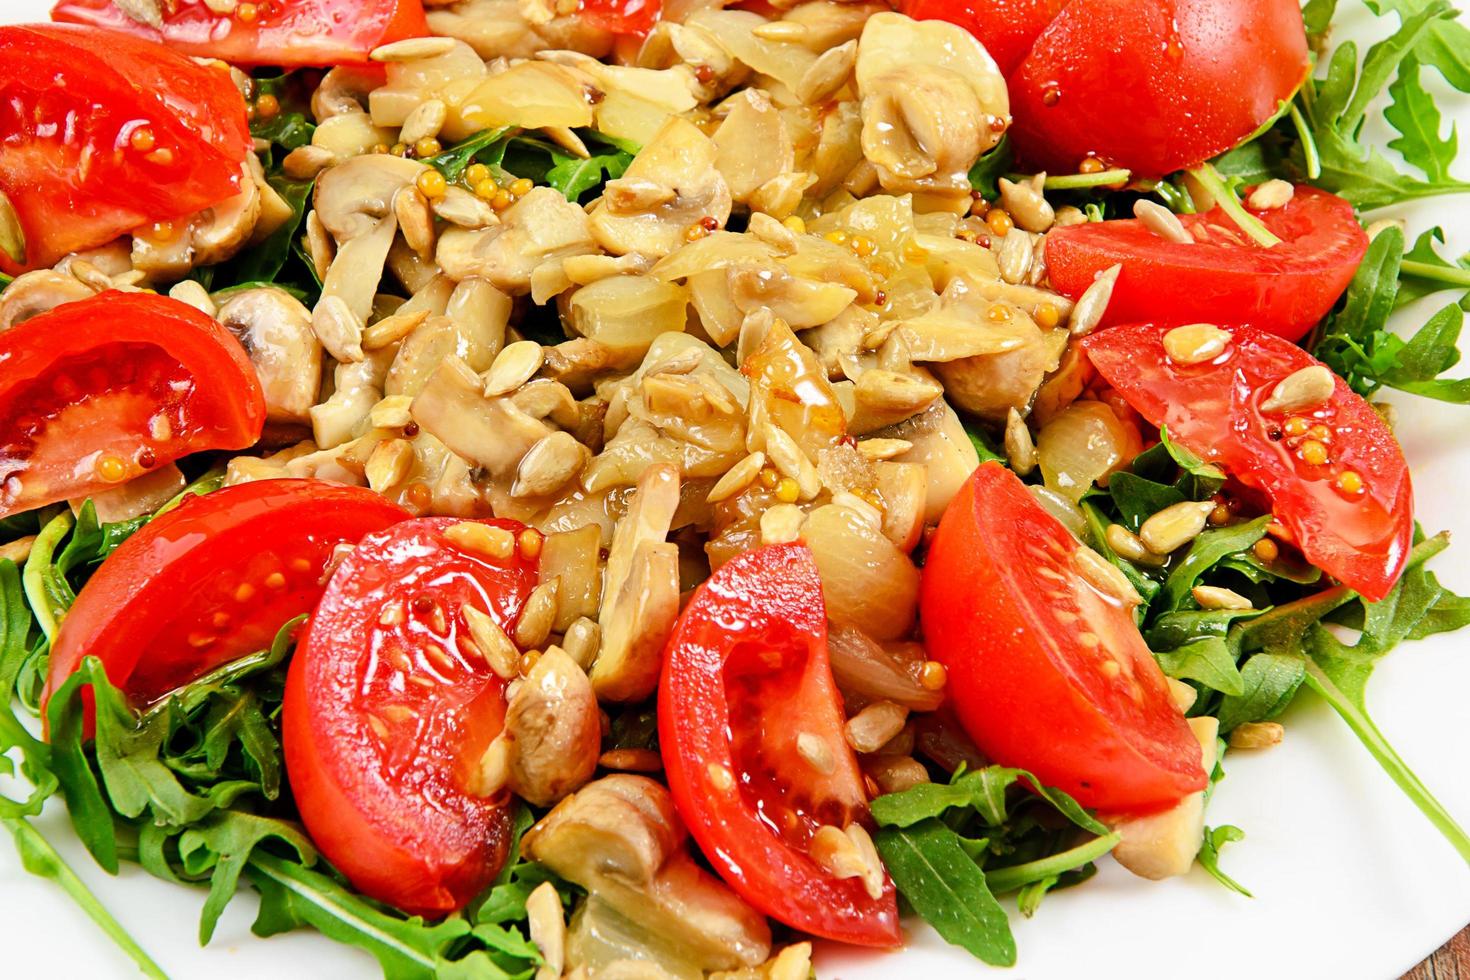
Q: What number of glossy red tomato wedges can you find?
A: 11